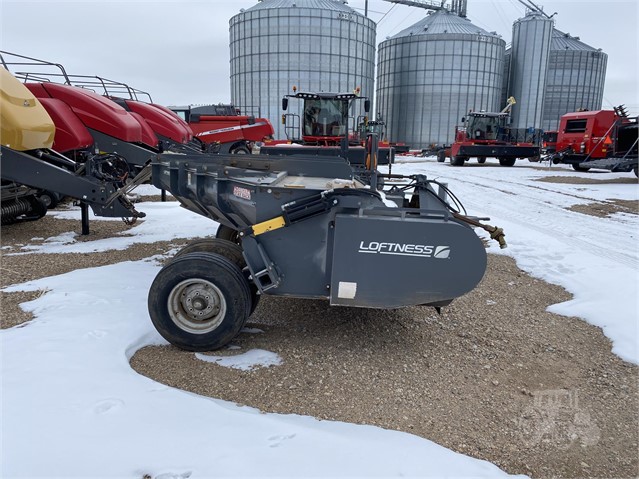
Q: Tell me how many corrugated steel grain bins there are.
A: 4